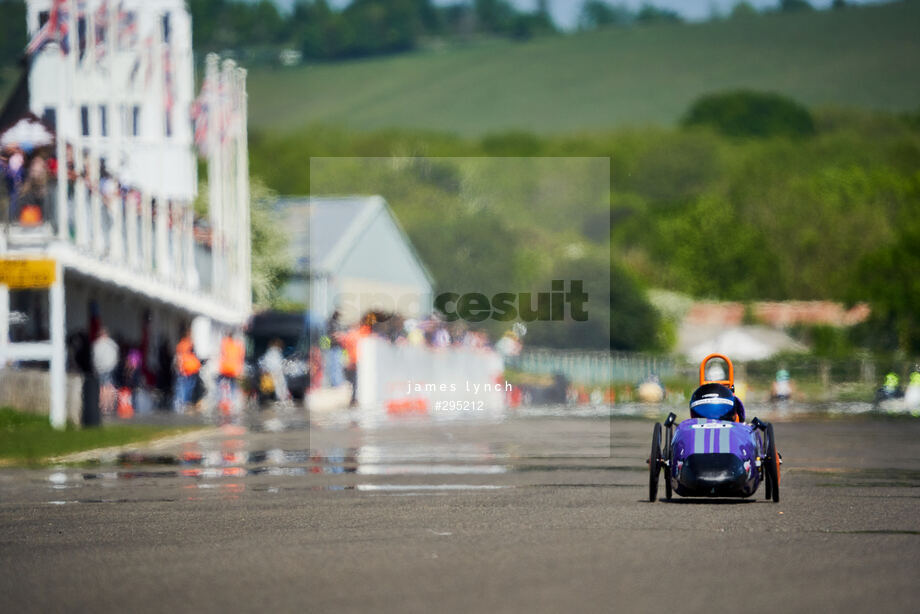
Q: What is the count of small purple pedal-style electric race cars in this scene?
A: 1